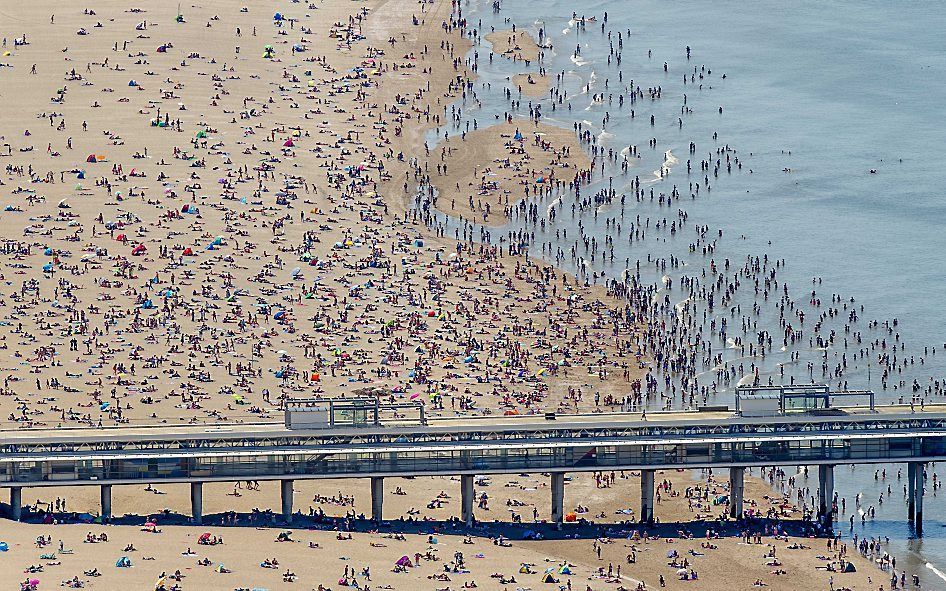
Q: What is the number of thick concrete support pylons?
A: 11